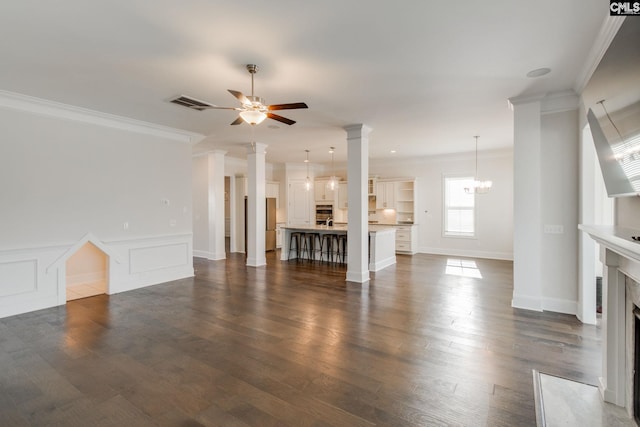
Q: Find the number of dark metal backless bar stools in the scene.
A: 4